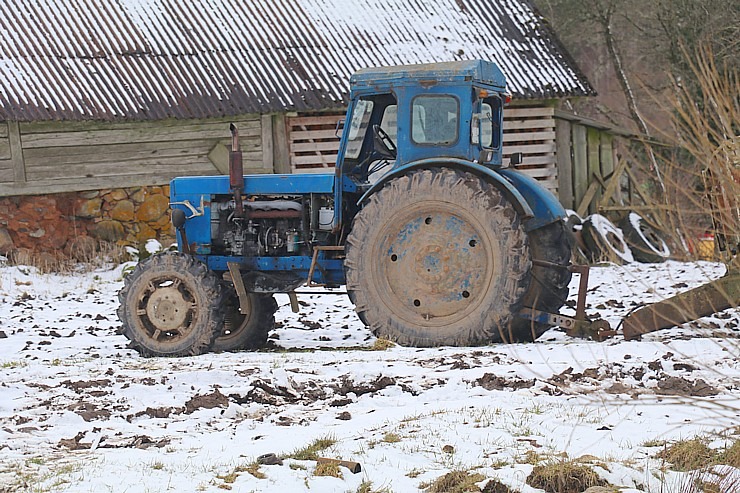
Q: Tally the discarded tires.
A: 3